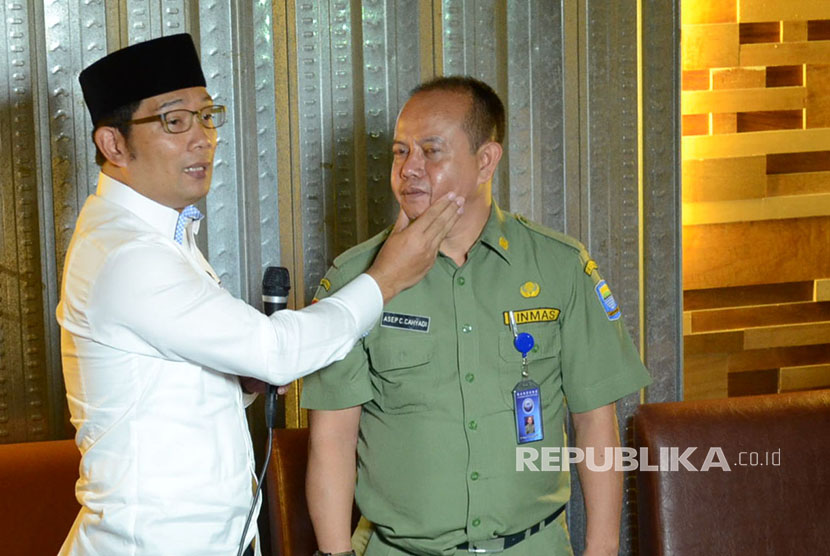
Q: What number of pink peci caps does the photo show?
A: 0